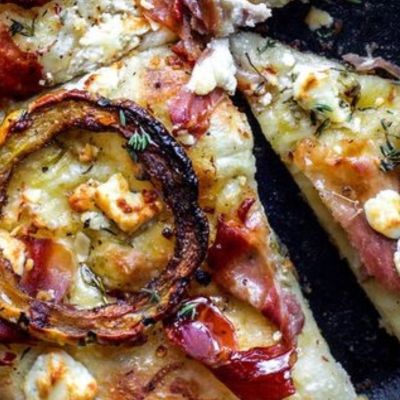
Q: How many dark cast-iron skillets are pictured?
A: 1